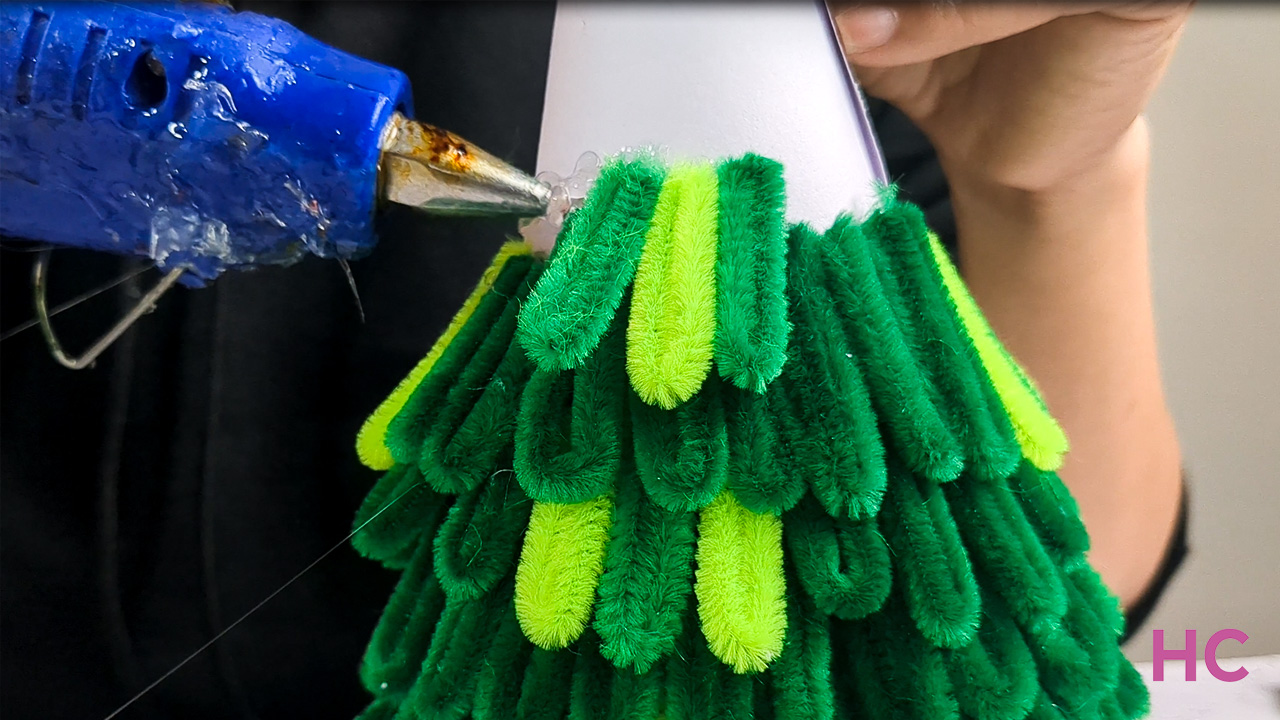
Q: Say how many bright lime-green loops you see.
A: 5